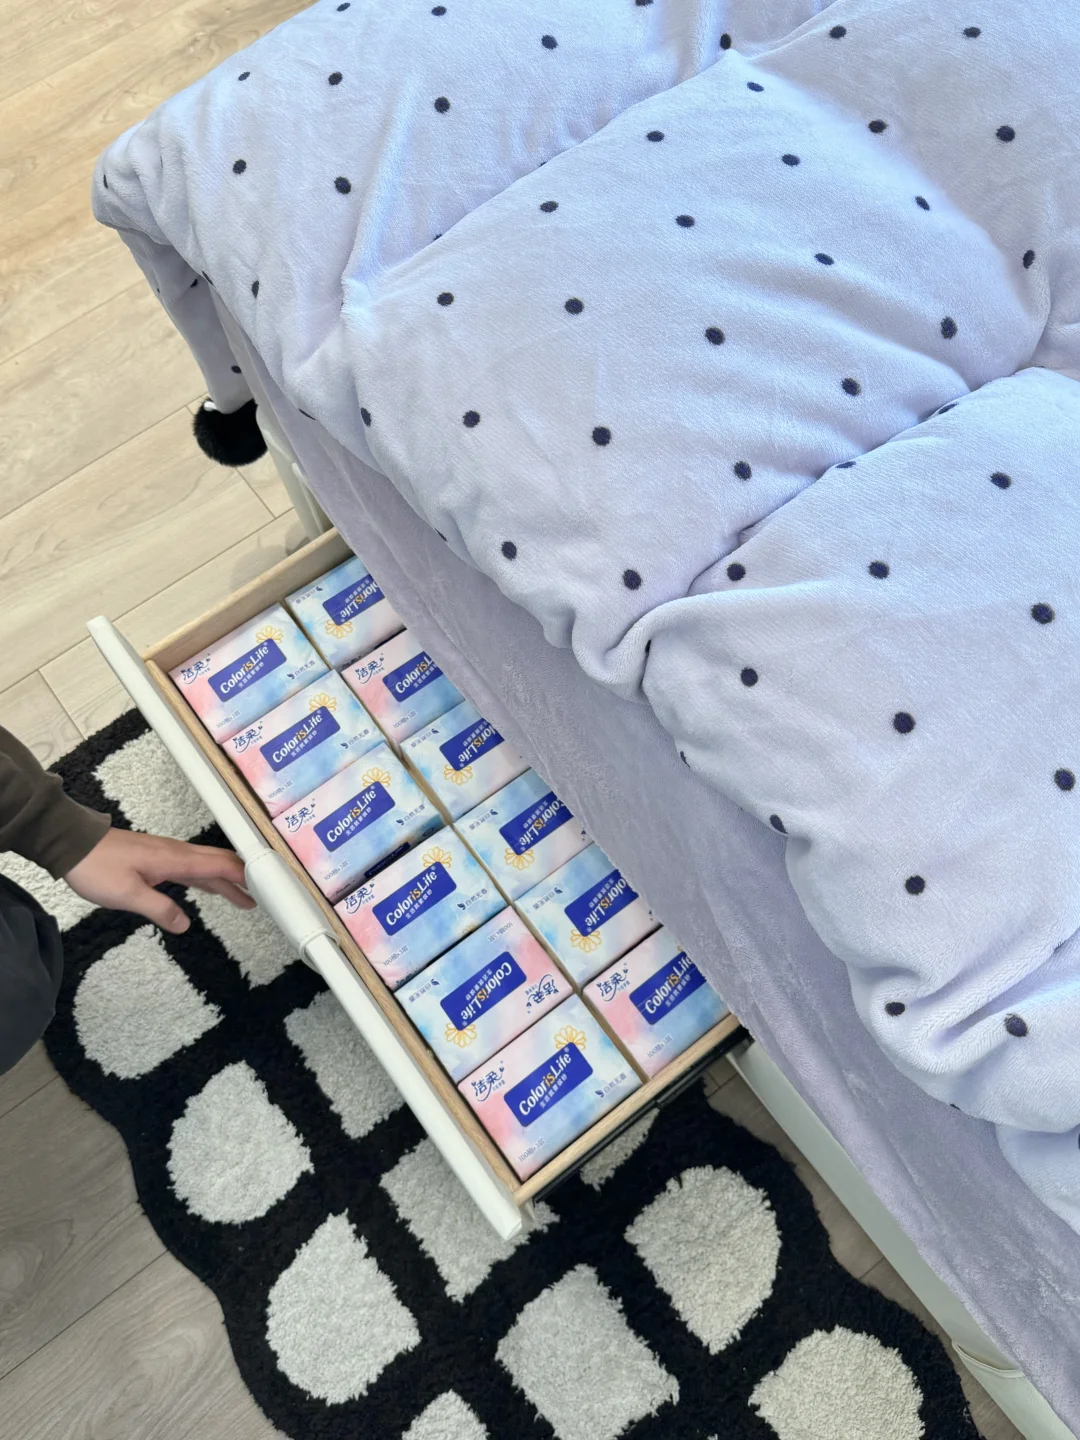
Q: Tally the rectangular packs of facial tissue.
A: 12